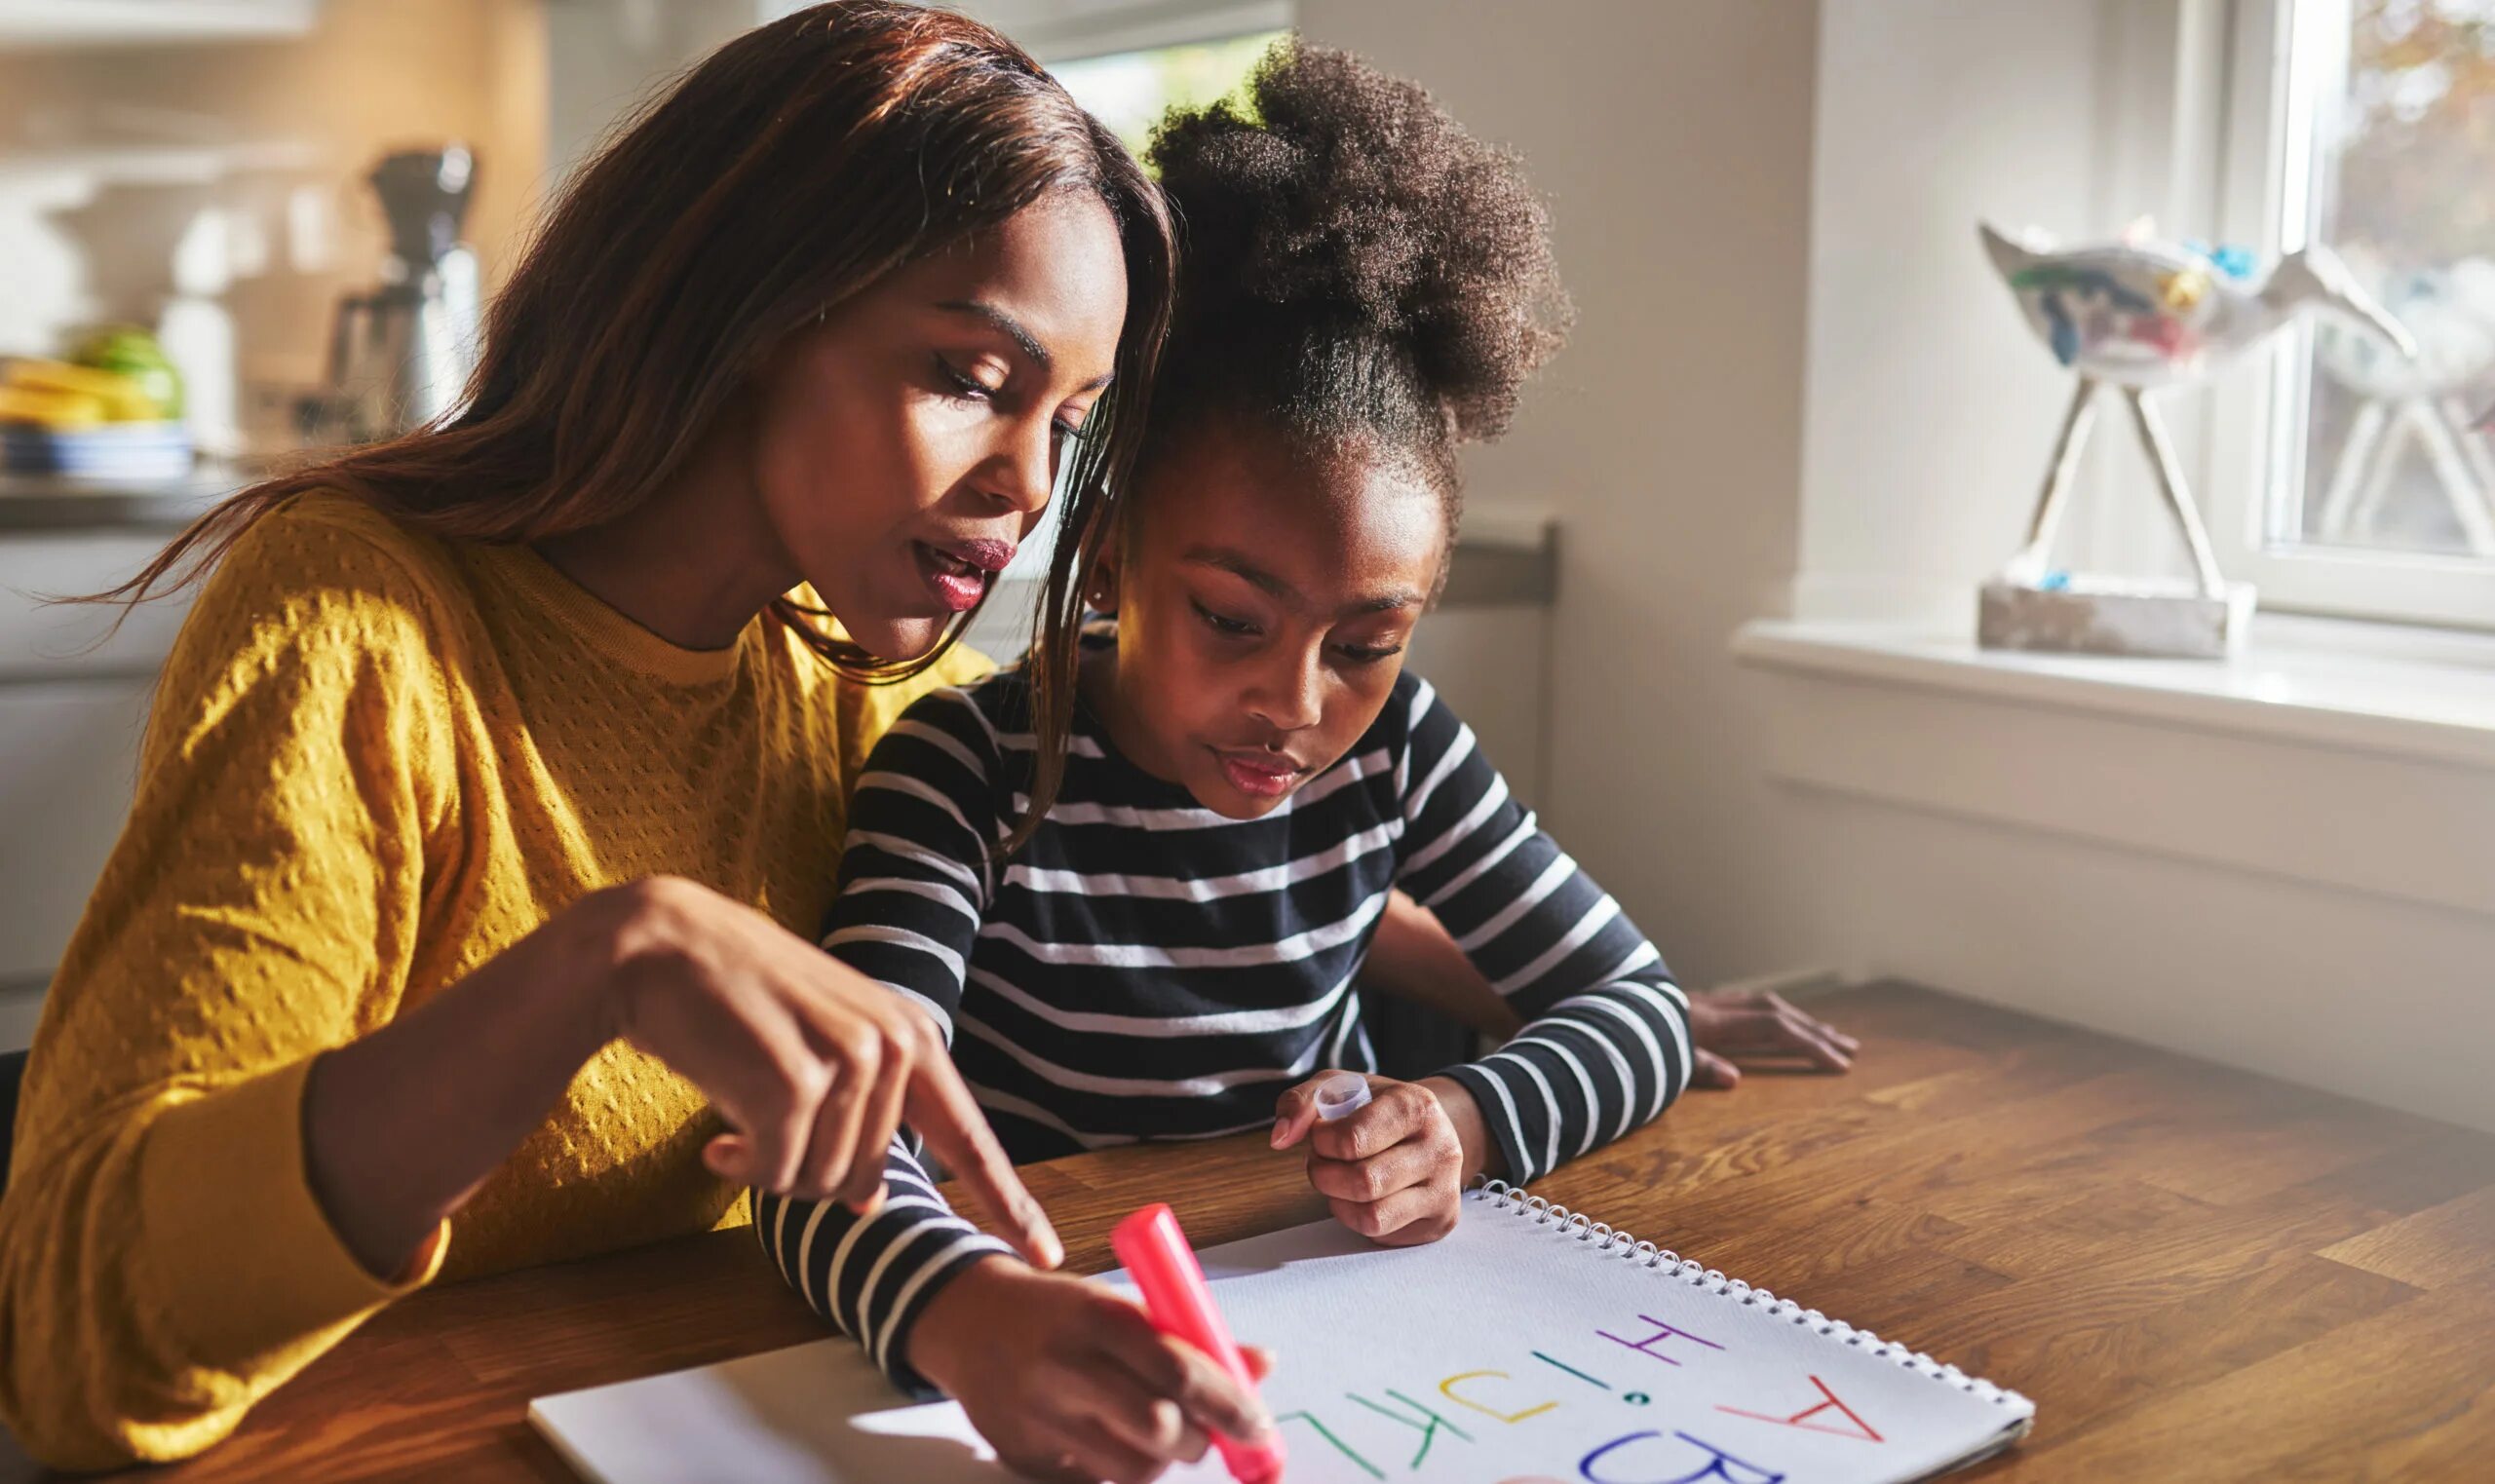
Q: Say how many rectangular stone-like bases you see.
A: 1